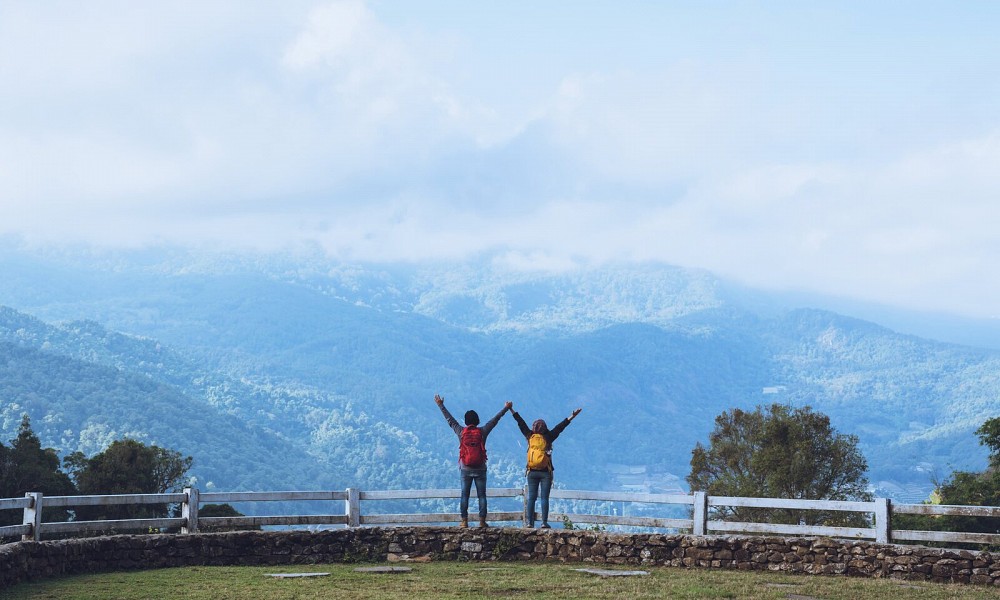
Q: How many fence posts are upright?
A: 6